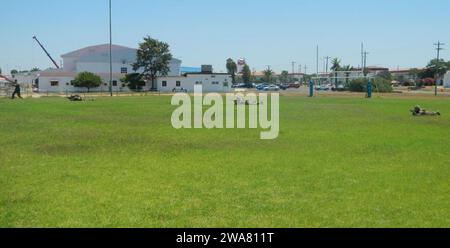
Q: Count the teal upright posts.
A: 2